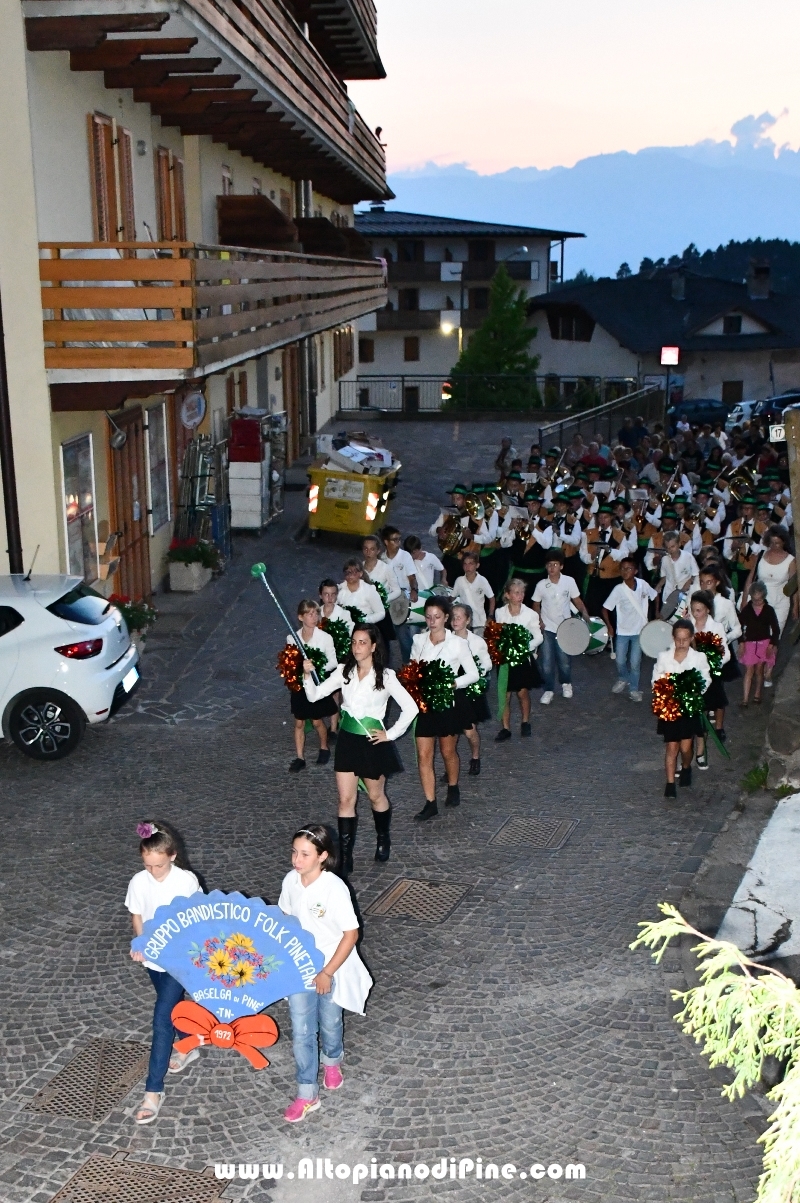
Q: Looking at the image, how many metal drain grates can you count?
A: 4